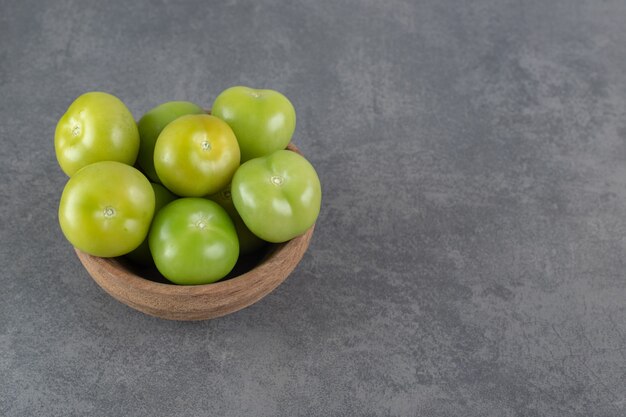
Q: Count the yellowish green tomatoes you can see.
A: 3